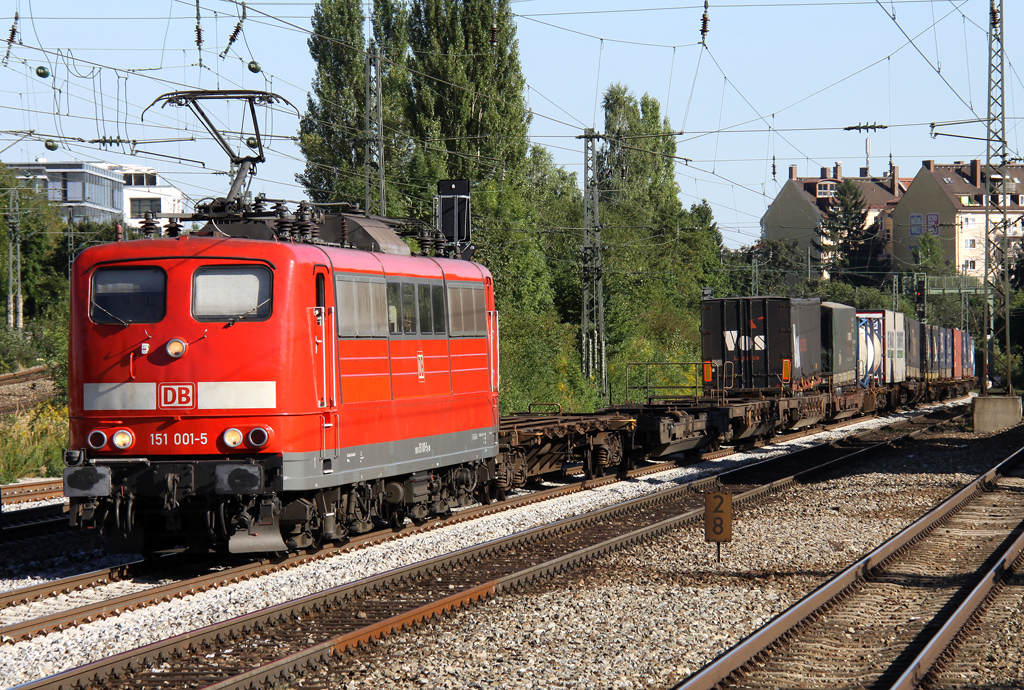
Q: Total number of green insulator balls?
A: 4